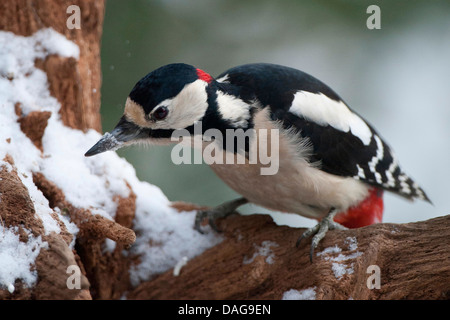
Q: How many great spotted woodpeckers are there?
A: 1